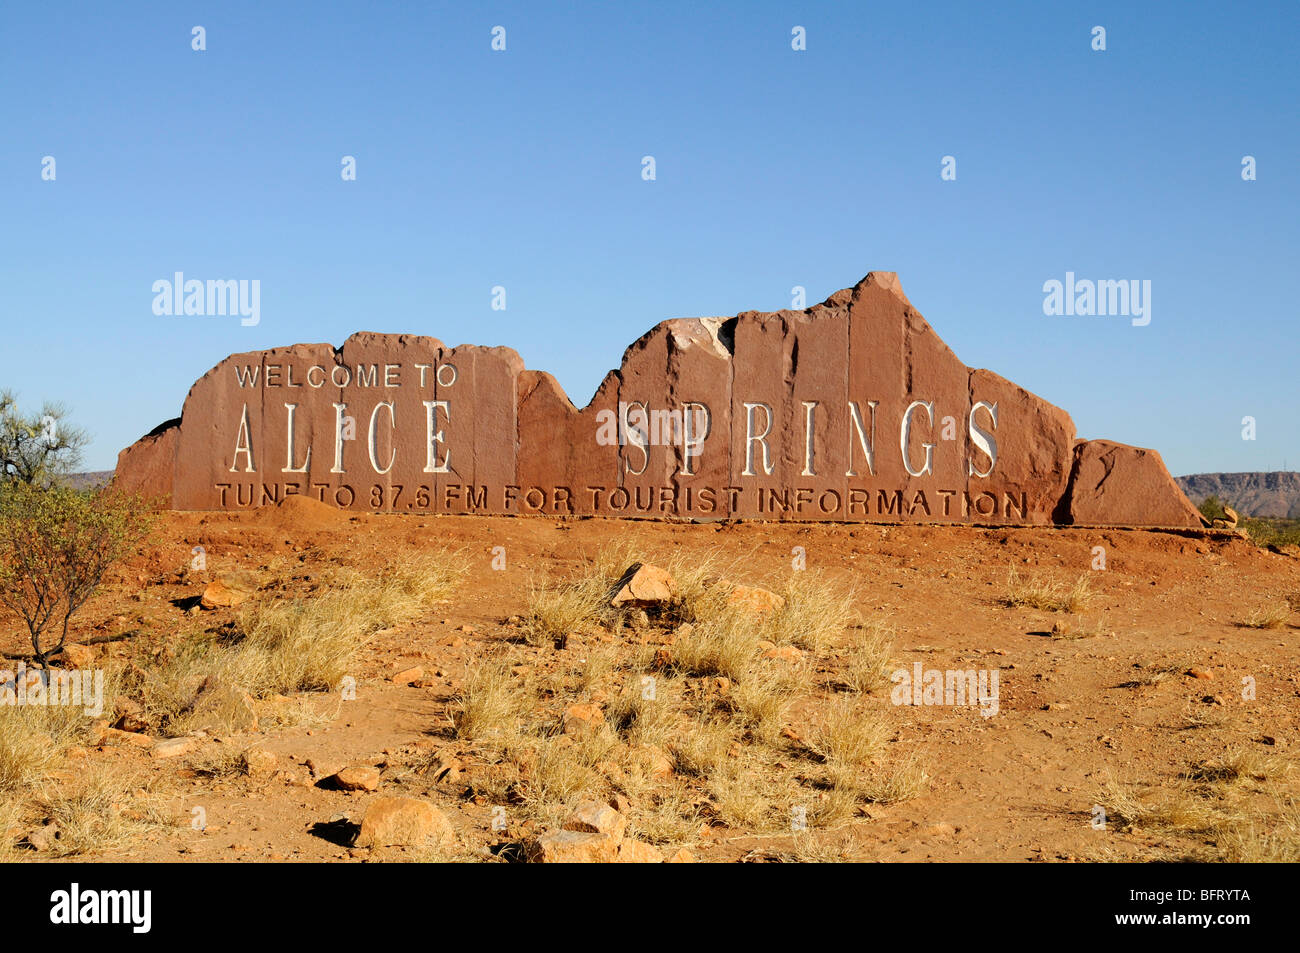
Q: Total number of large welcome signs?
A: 1